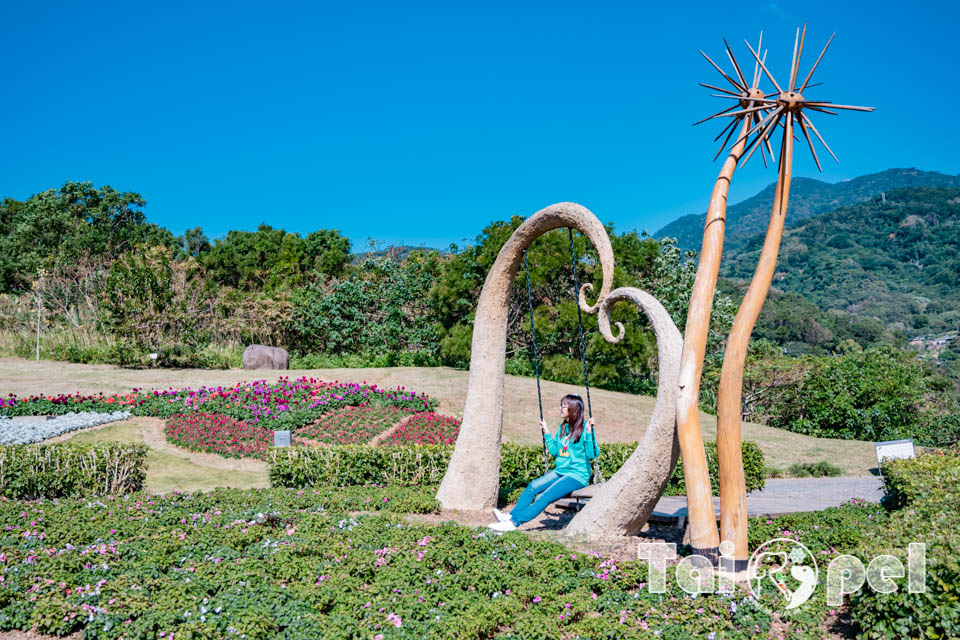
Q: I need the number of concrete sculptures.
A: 2